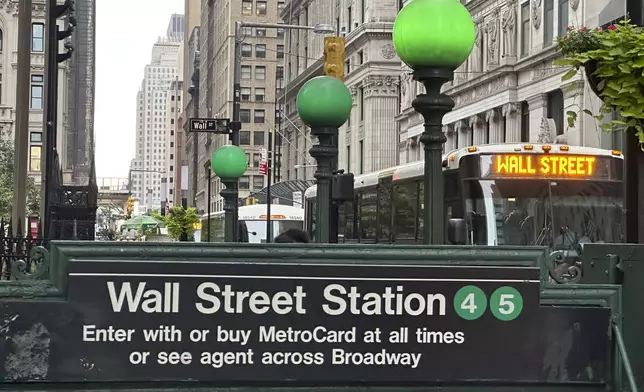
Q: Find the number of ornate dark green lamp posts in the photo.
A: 3